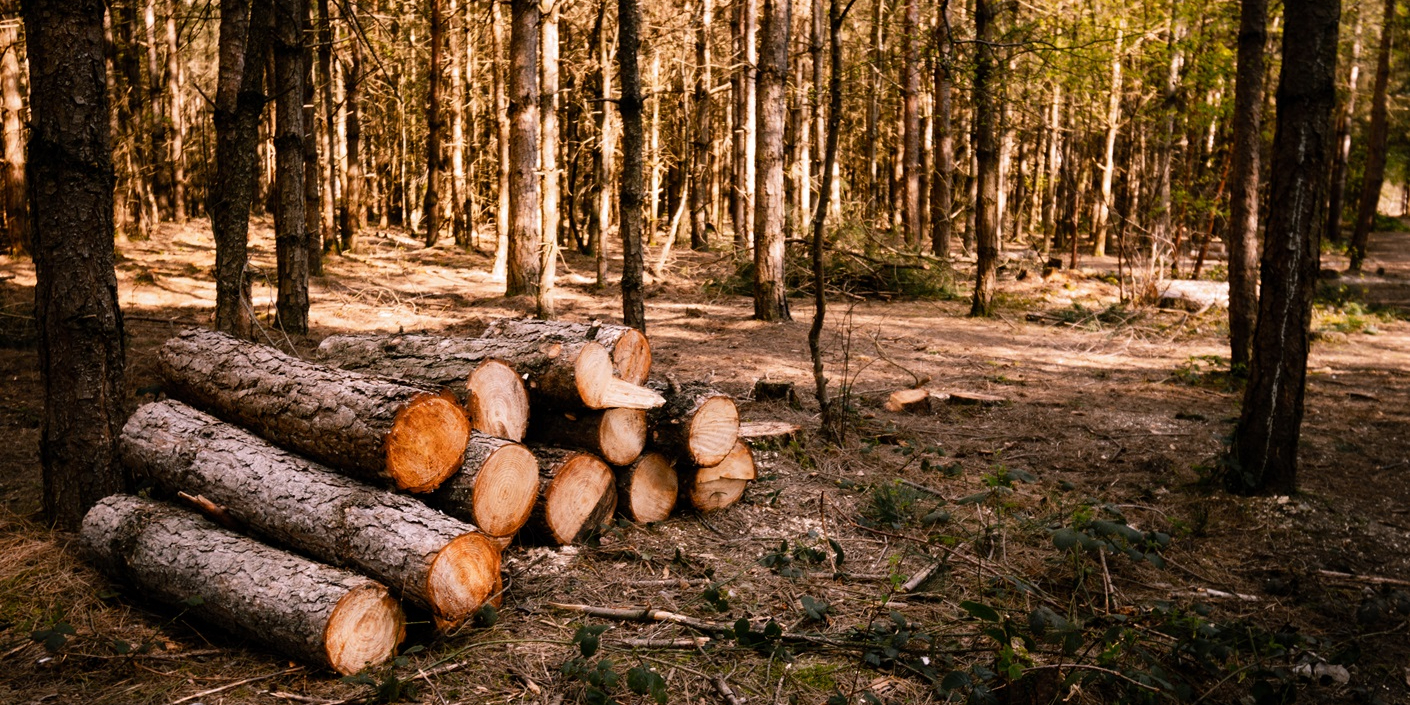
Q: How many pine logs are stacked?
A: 12